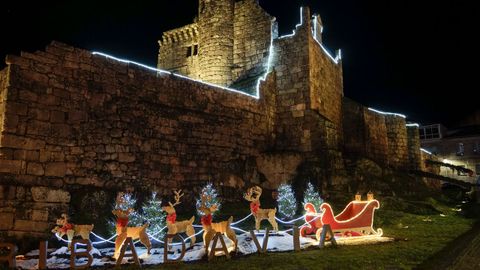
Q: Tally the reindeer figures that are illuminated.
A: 5